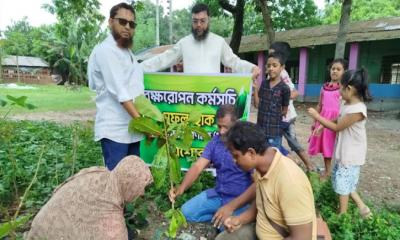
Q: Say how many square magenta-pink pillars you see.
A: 3